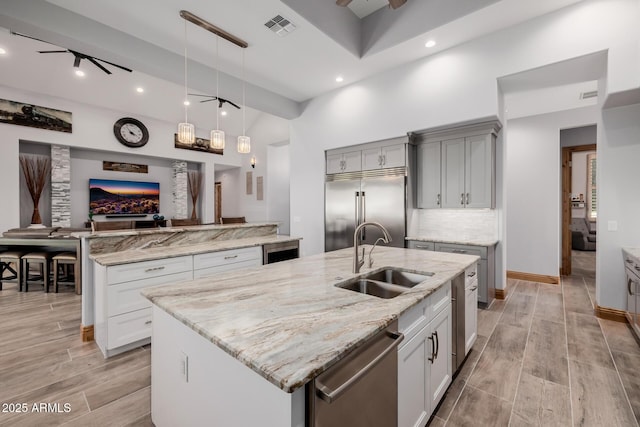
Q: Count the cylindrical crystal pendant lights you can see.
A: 3